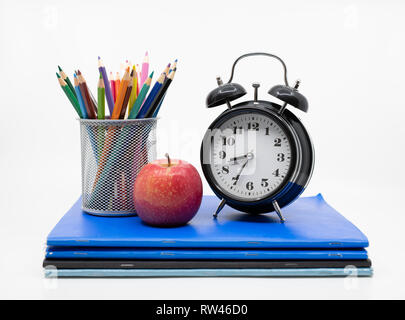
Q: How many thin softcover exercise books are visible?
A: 4